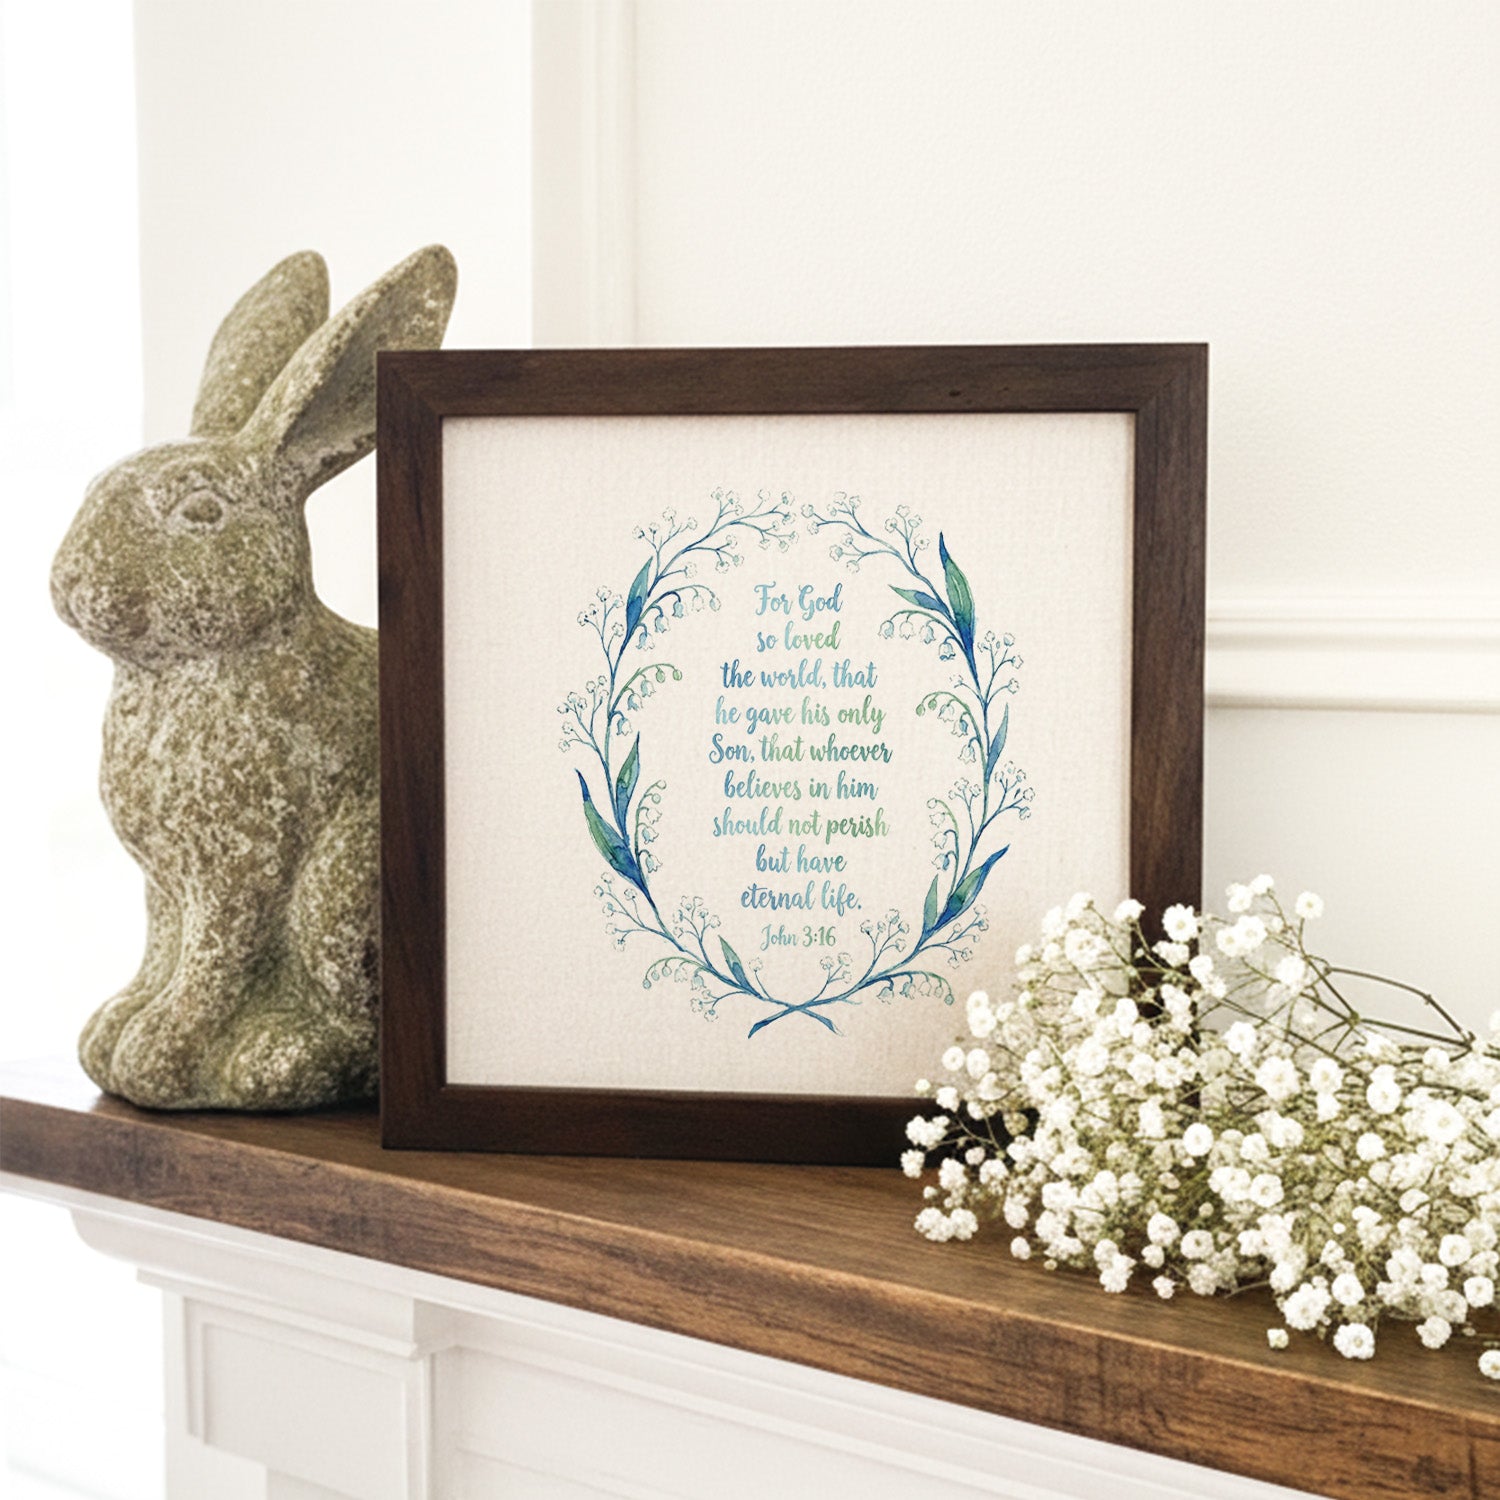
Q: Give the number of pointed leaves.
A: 9